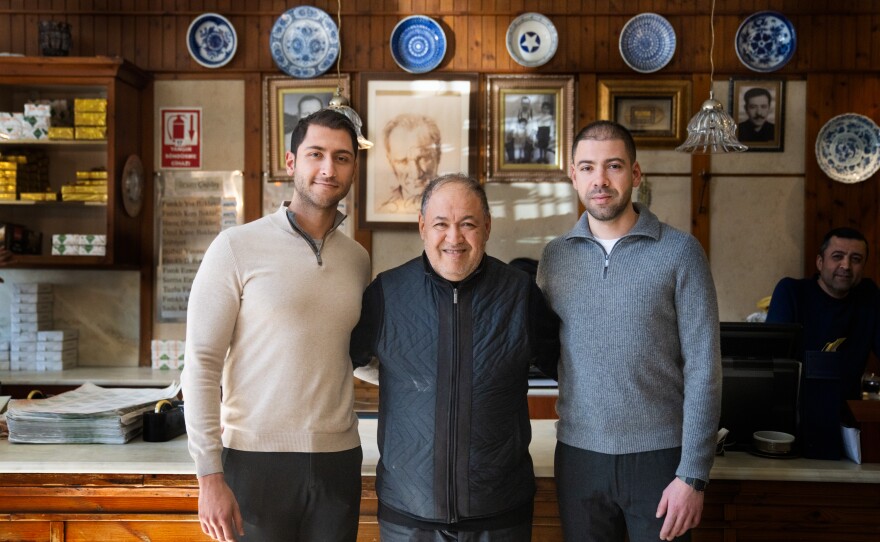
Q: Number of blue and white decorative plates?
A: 7